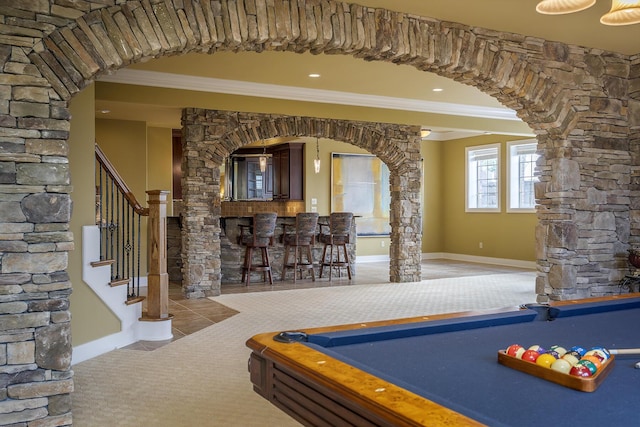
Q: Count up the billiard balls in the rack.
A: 15